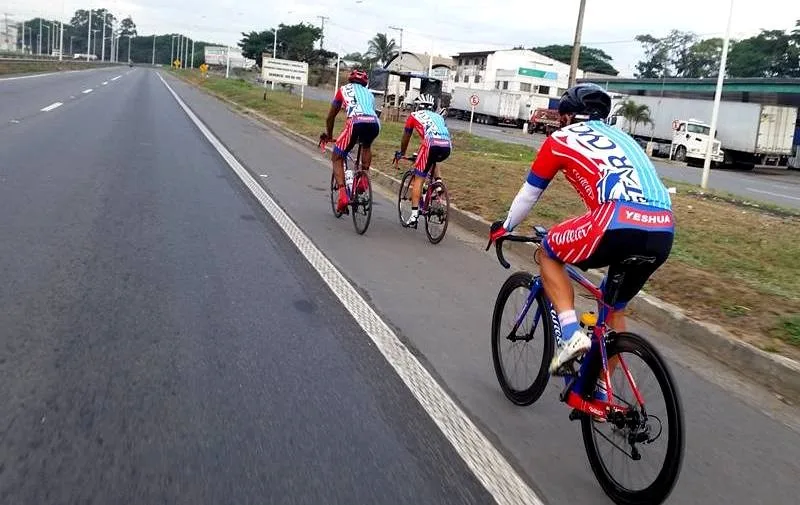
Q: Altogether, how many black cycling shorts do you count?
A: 3